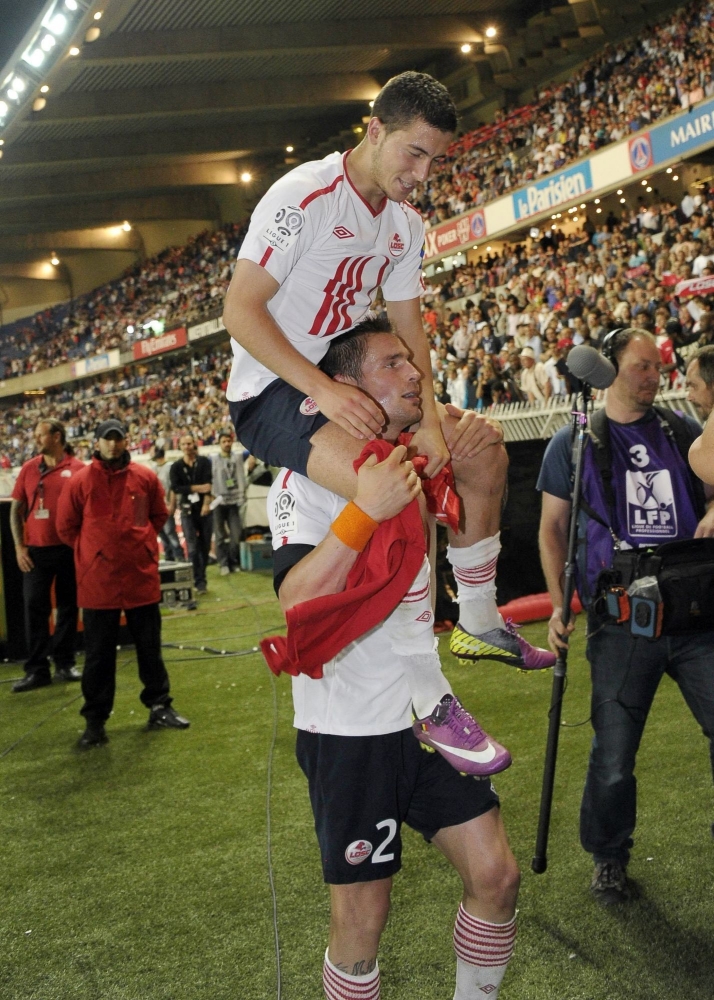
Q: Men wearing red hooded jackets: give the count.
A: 1